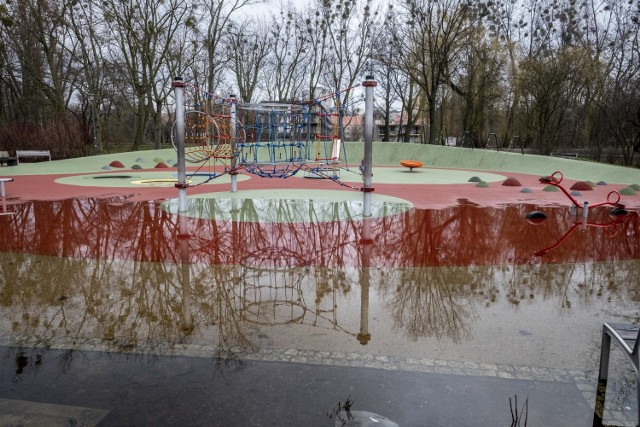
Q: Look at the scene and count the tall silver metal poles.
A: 3